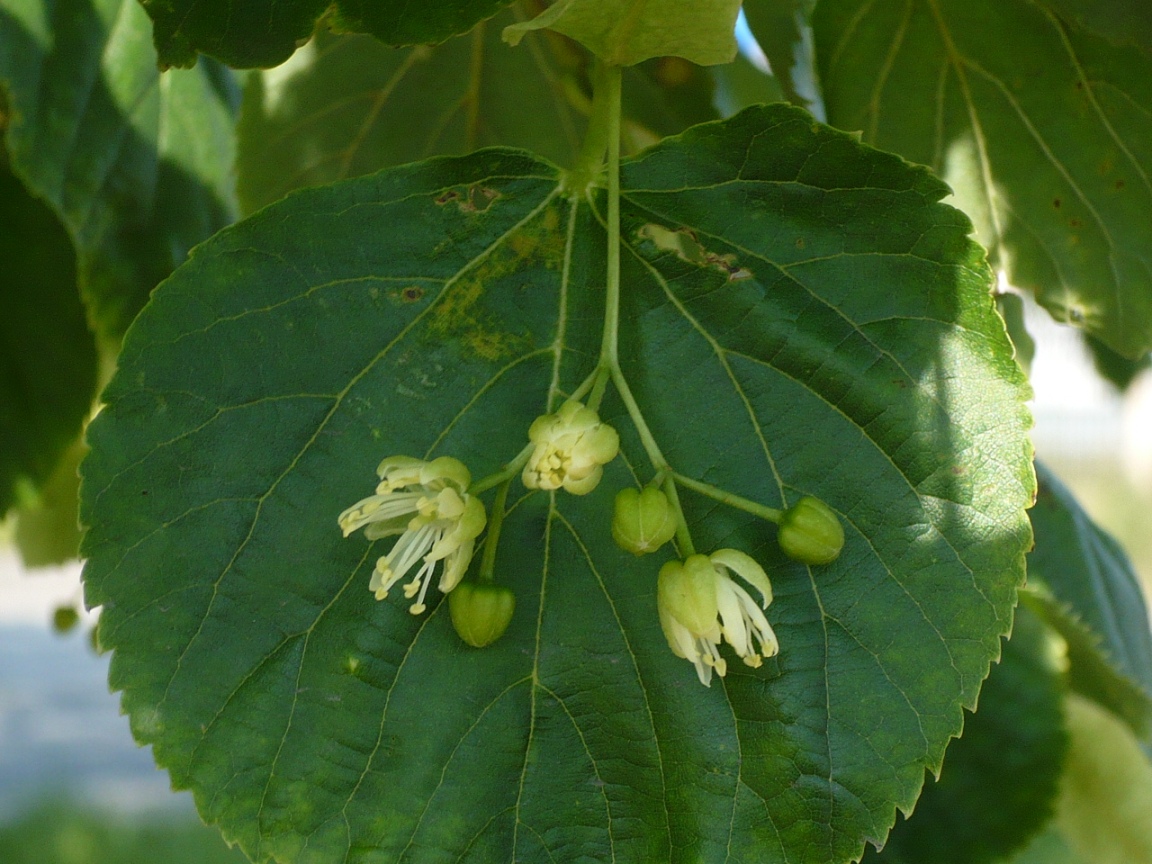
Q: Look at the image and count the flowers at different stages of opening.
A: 3